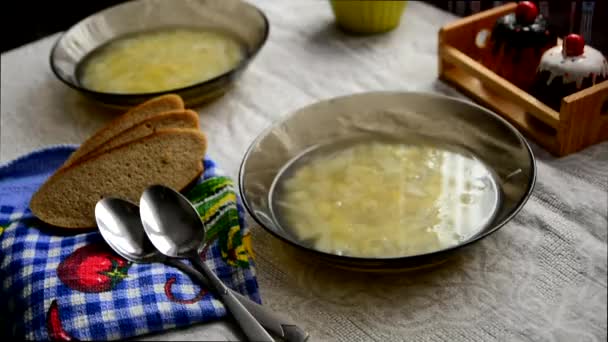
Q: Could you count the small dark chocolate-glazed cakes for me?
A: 1